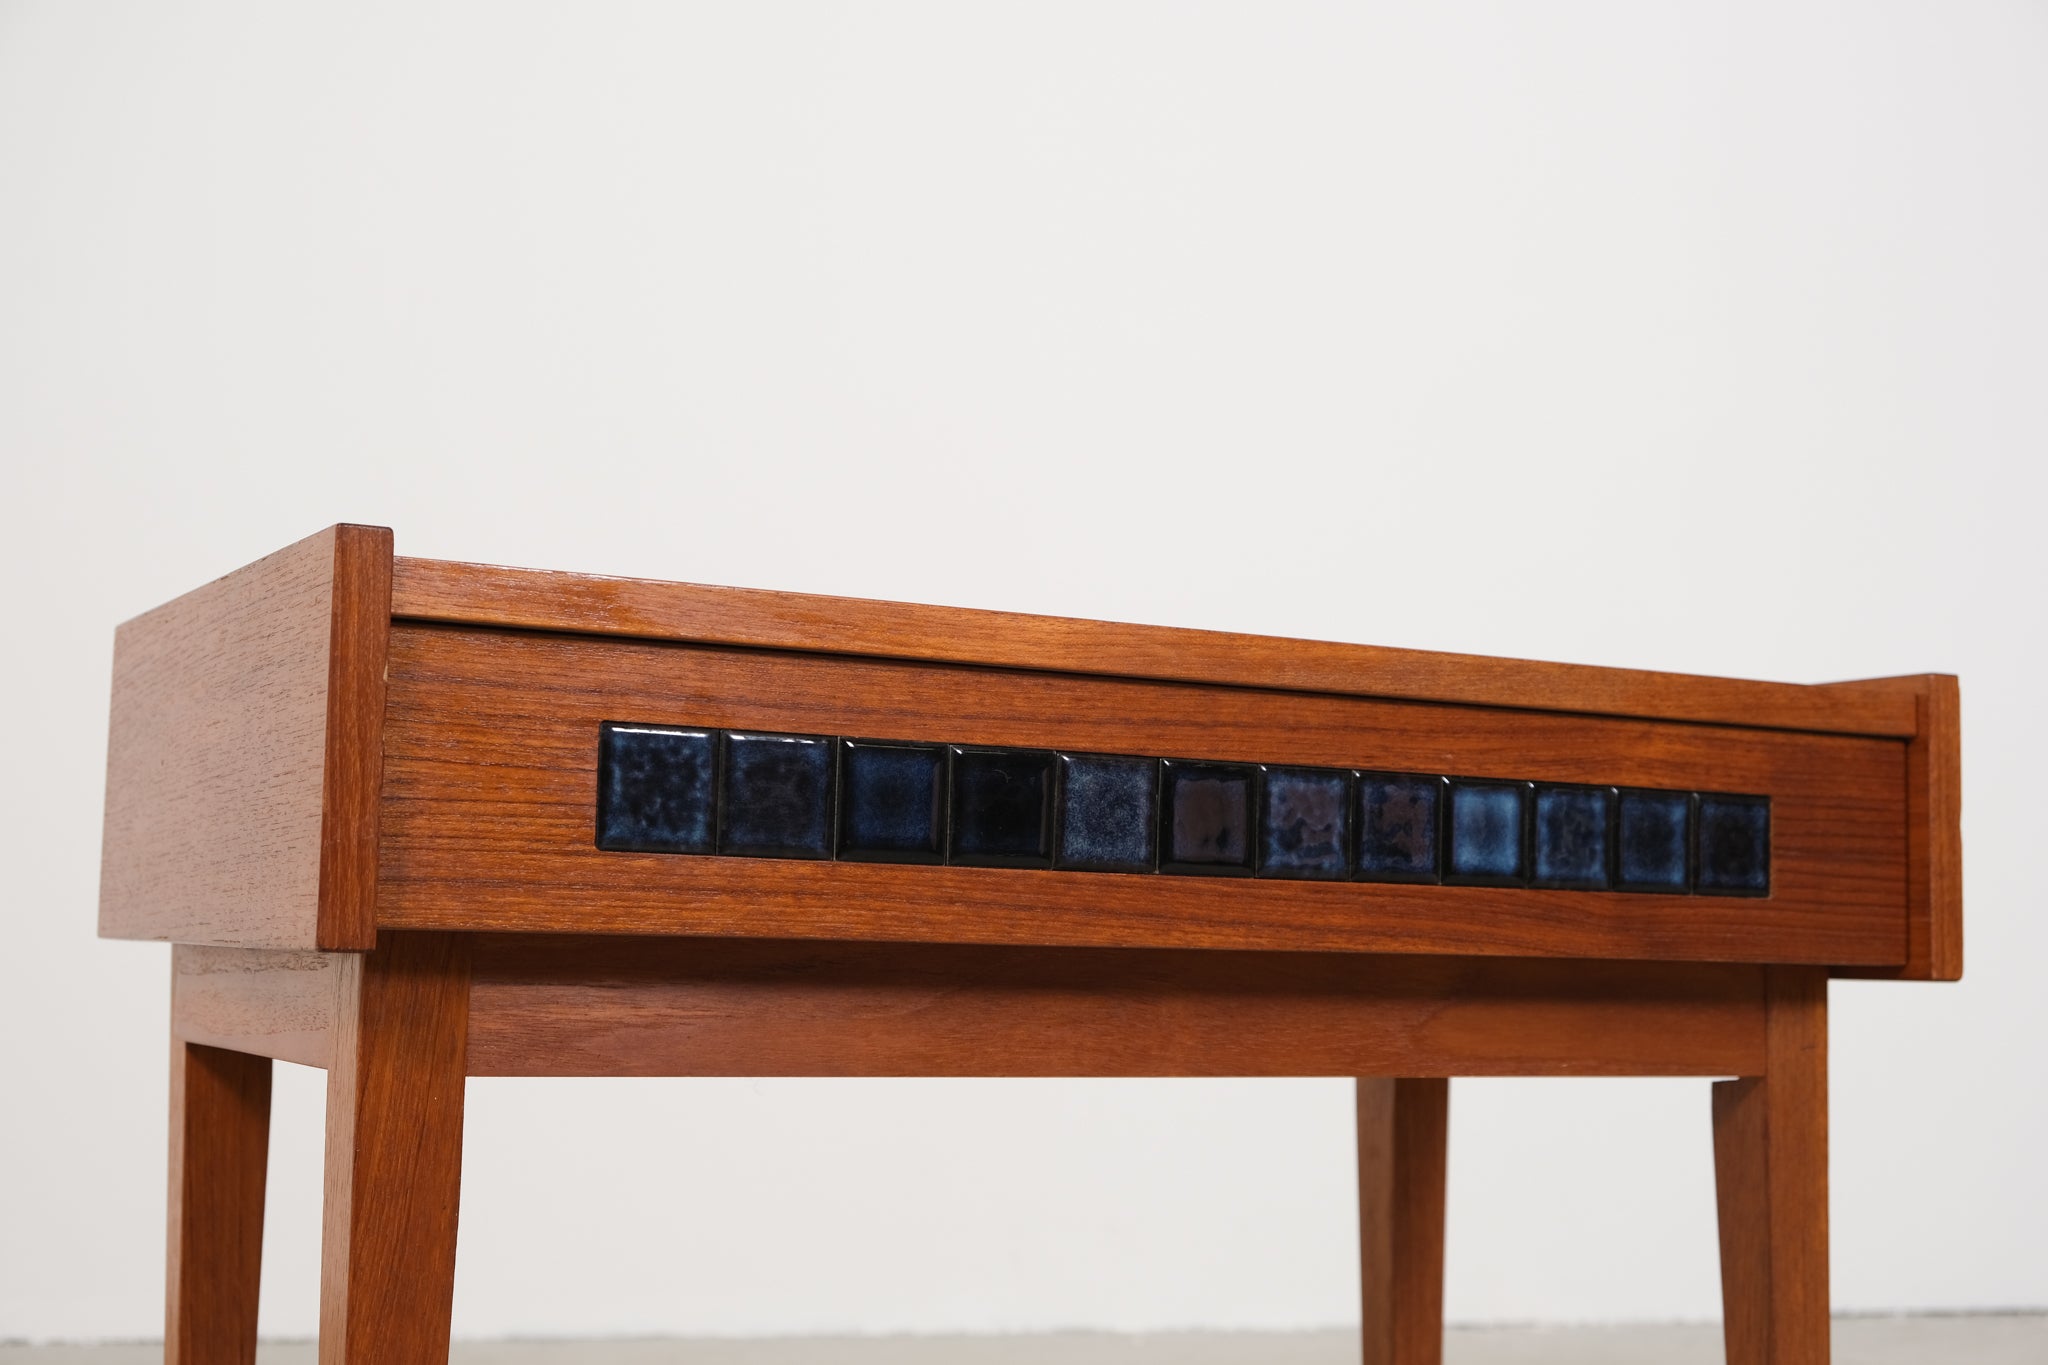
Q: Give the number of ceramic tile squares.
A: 12